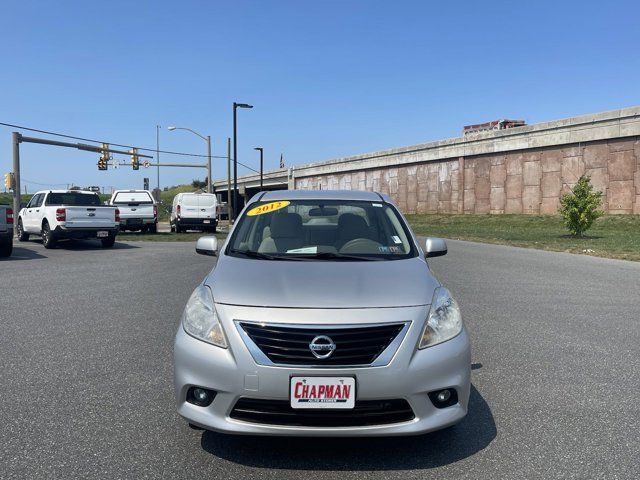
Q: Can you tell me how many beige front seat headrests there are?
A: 2